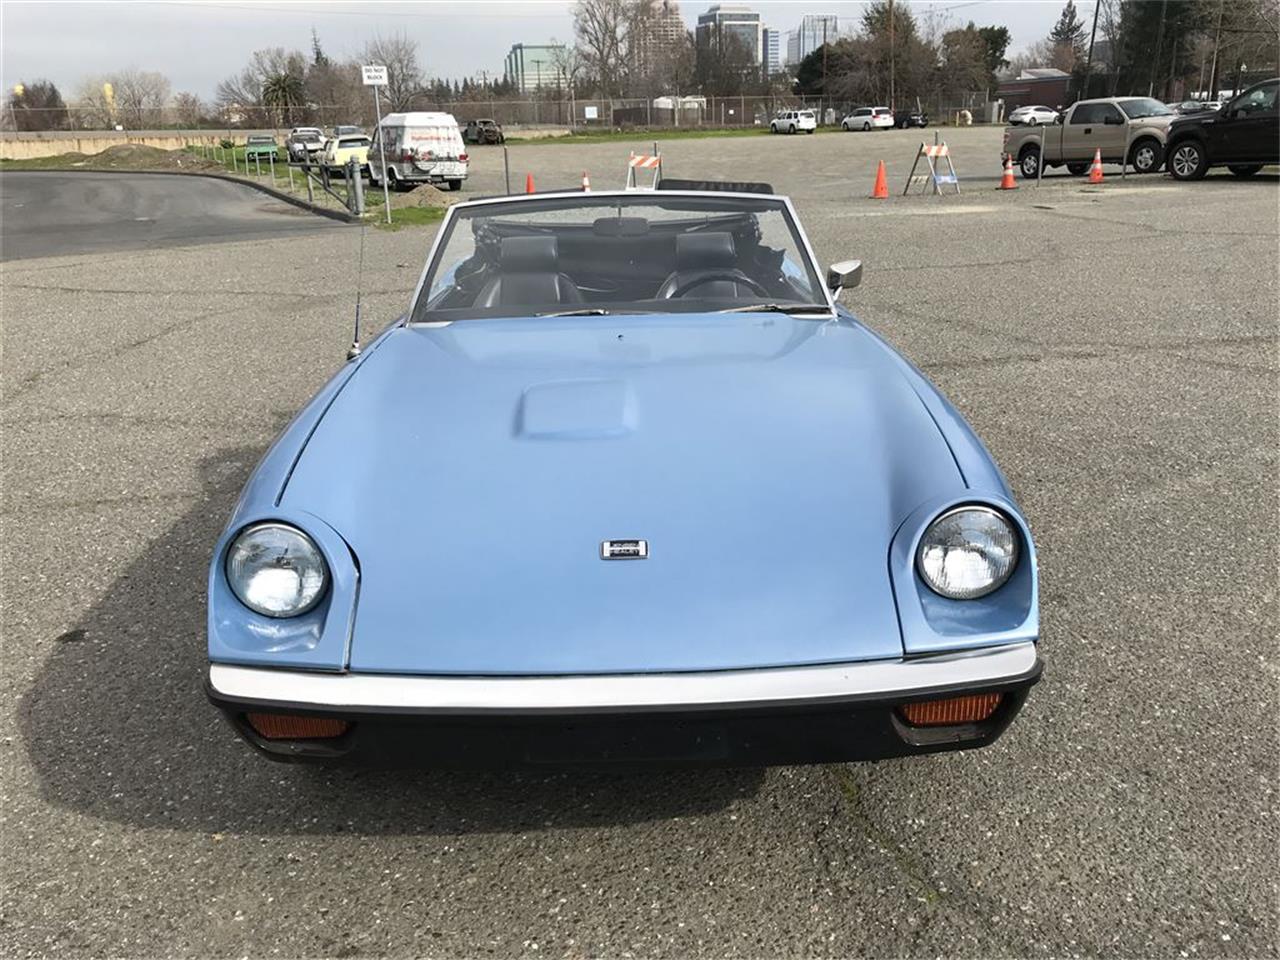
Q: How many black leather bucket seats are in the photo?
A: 2